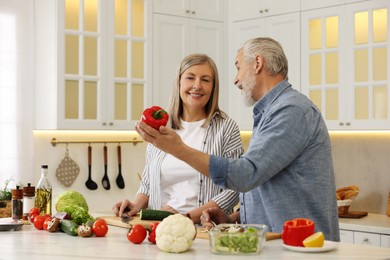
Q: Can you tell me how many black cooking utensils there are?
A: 3